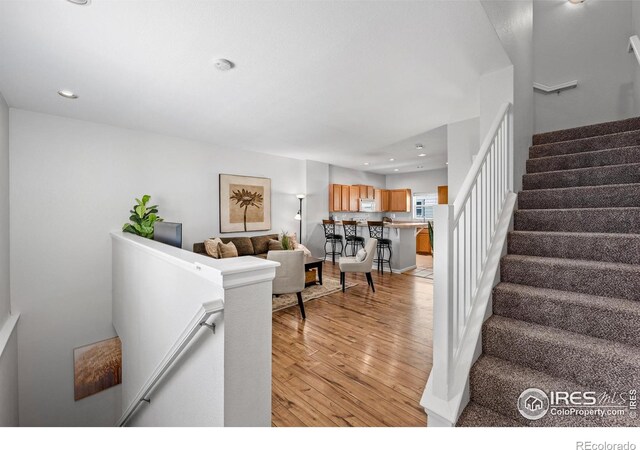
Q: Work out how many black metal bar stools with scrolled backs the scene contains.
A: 3